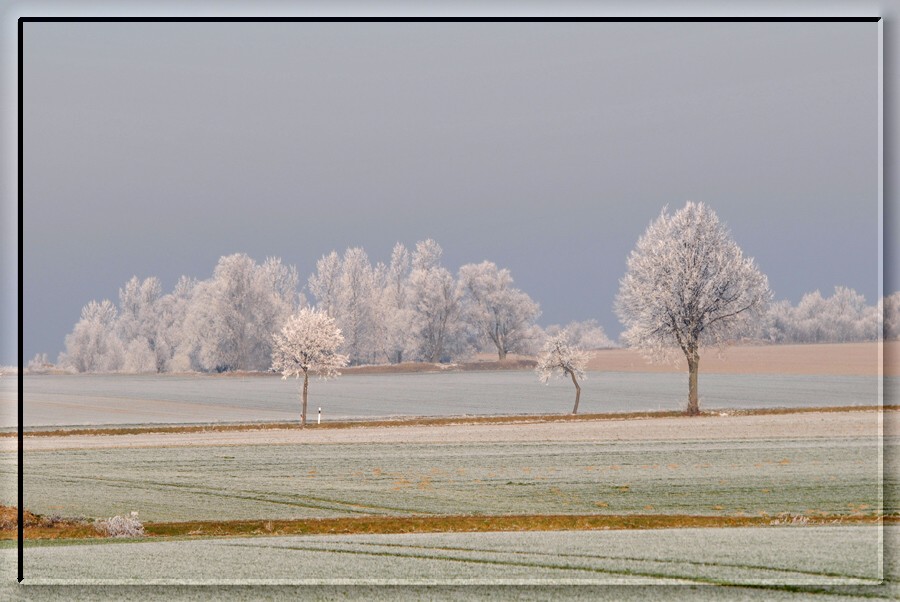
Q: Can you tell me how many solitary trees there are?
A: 3